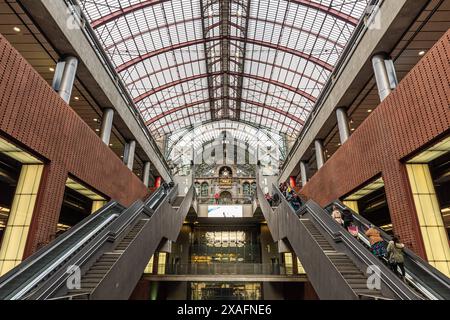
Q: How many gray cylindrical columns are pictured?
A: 8